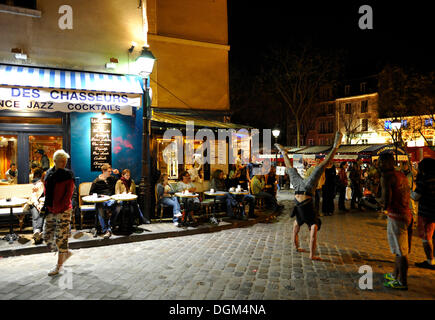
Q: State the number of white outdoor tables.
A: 6